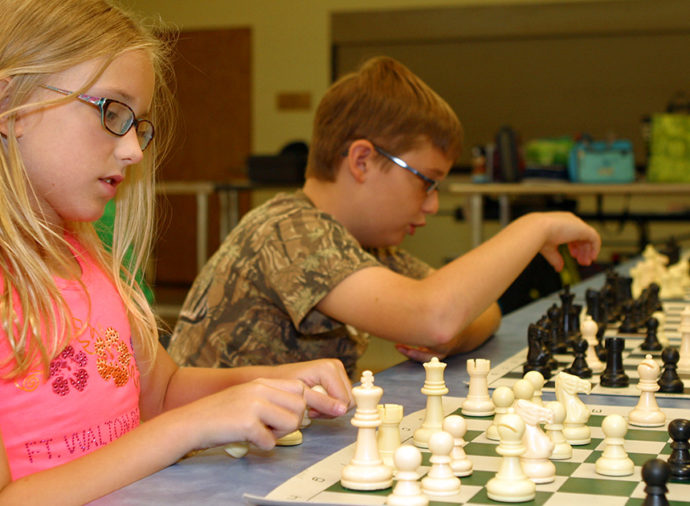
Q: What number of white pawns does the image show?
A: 8